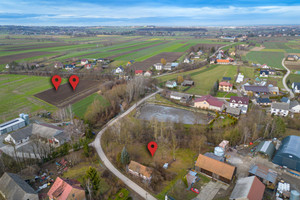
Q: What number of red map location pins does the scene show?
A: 3